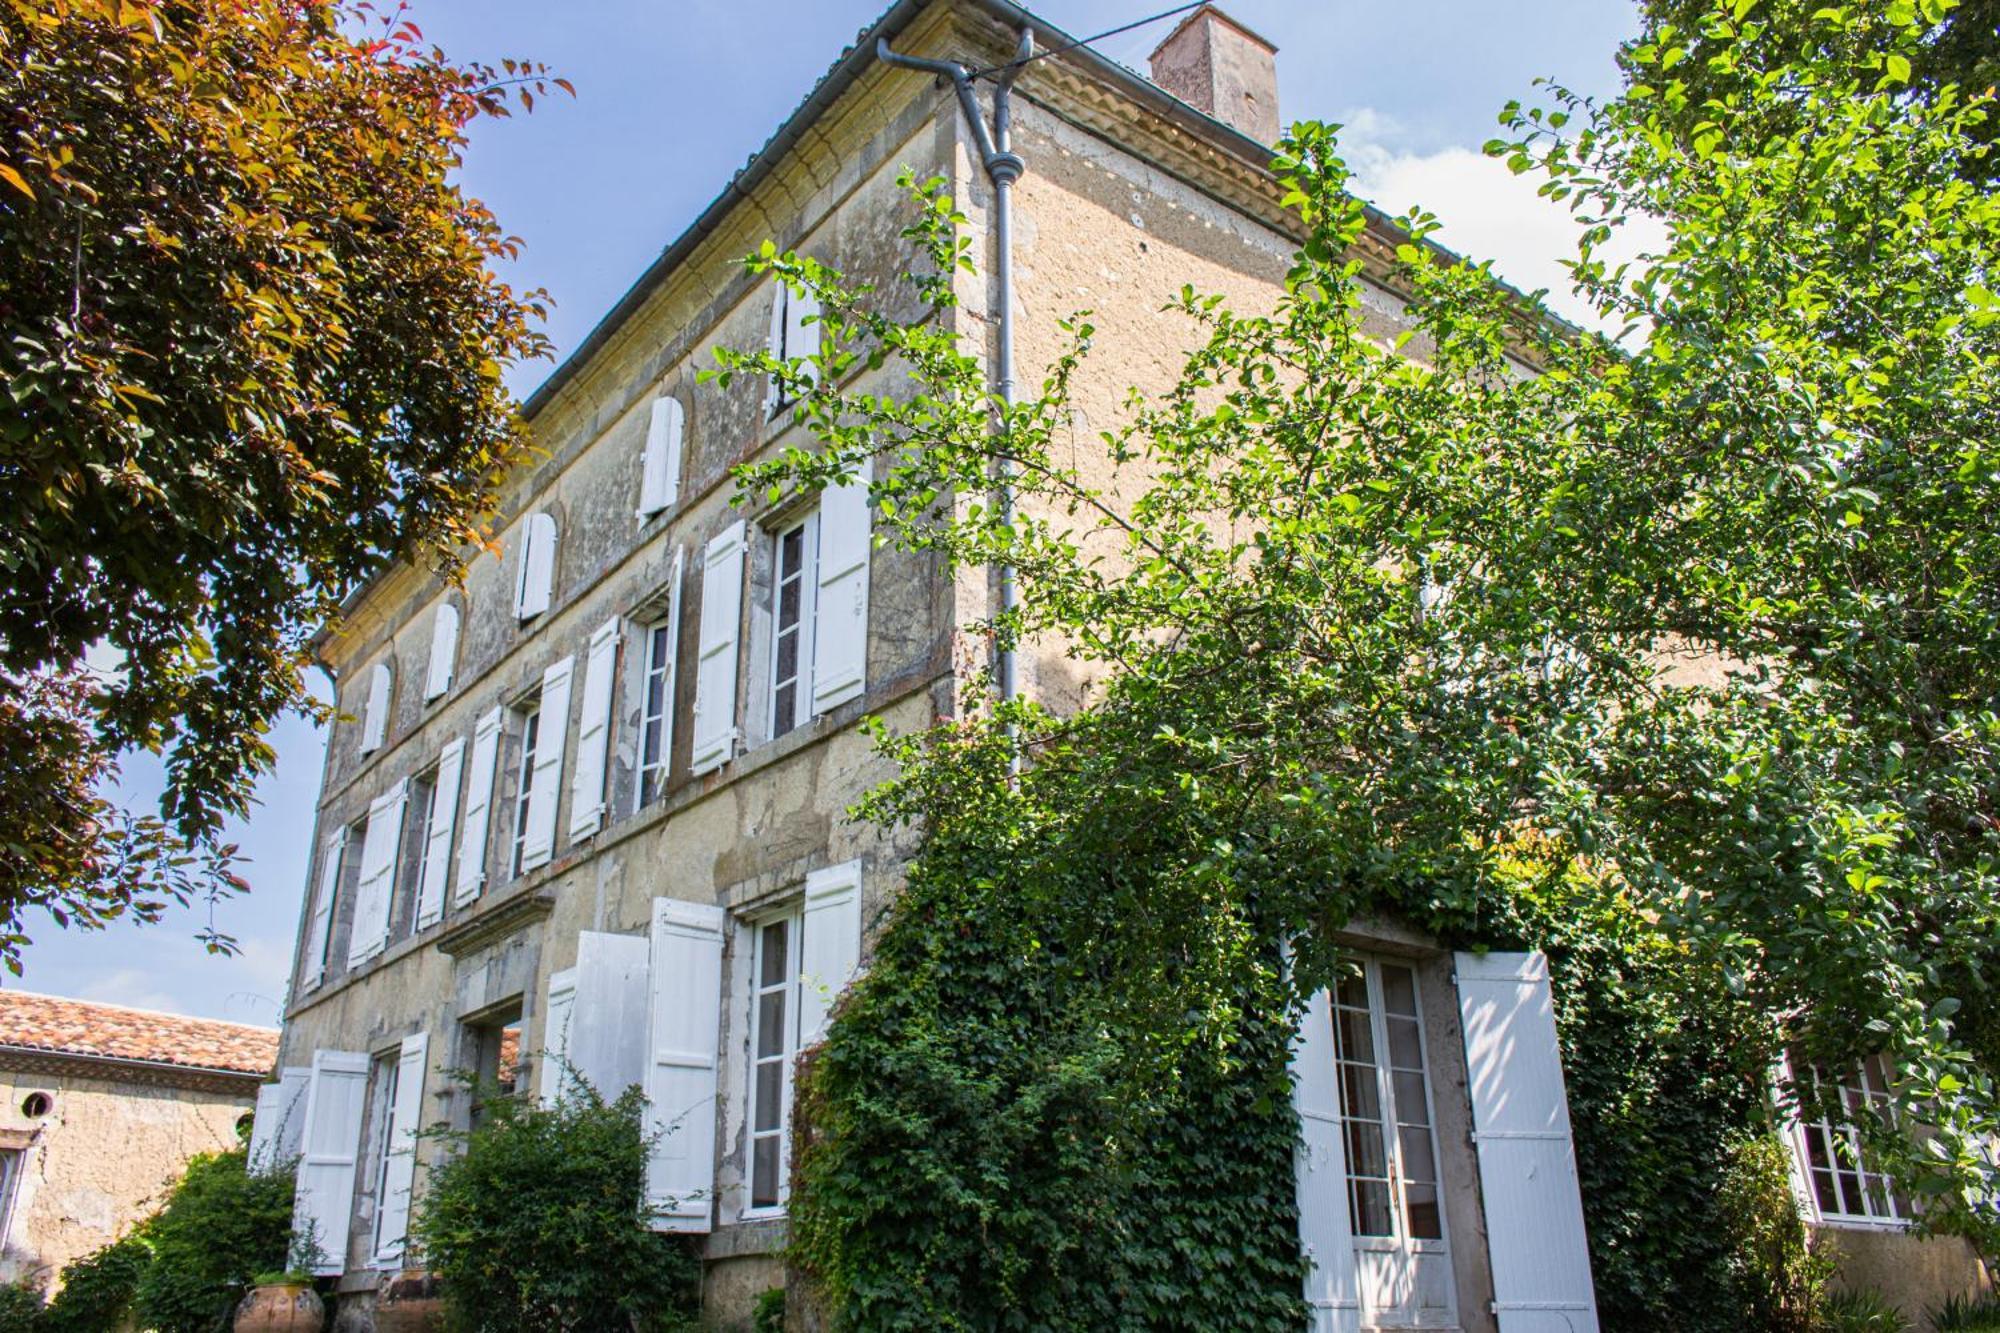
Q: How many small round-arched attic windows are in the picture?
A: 5